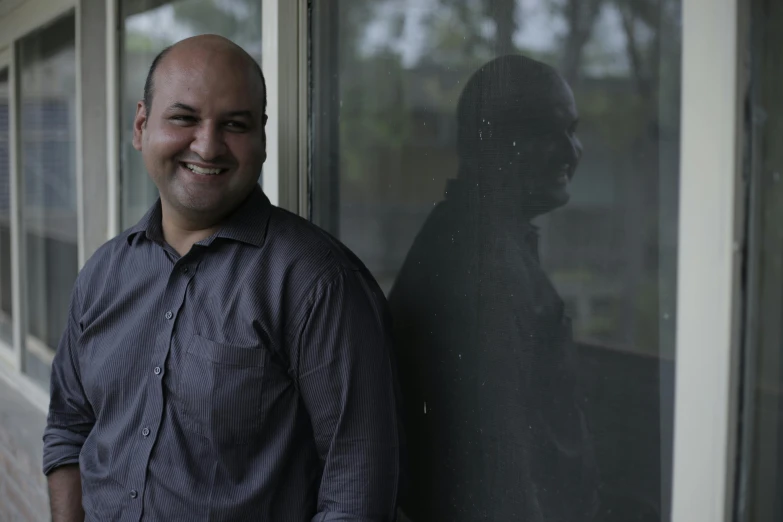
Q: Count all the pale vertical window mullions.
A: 4